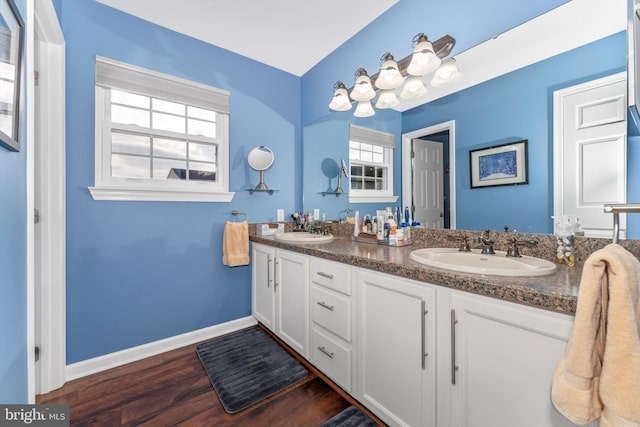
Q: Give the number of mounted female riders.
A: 0